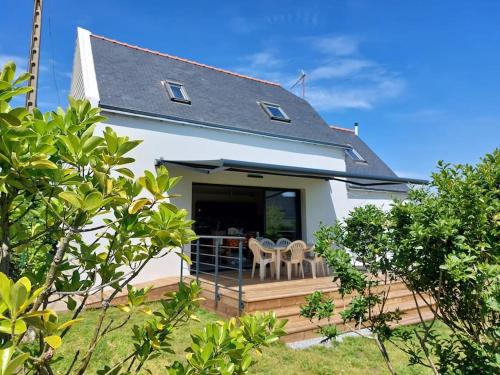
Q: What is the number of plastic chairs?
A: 5